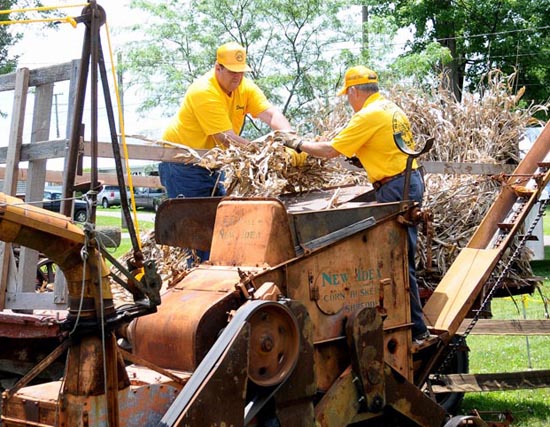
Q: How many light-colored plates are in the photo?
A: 0